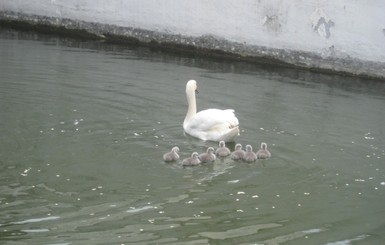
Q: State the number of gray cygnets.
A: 7